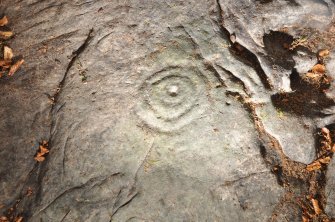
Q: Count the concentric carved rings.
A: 3